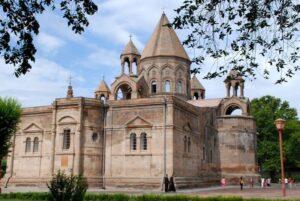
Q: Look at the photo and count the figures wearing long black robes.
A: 2